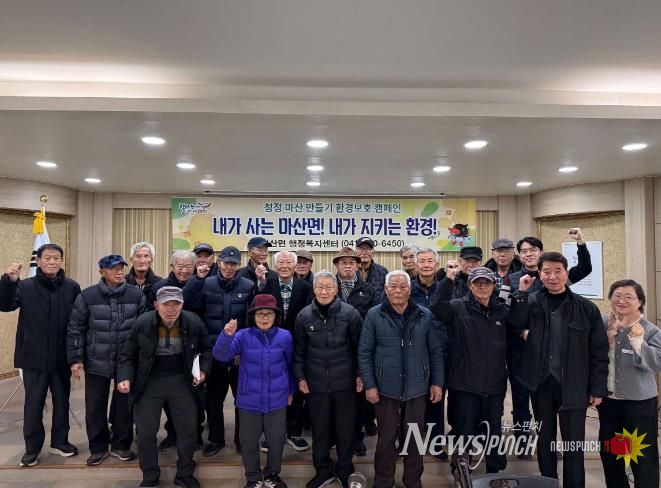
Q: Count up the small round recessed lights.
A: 14